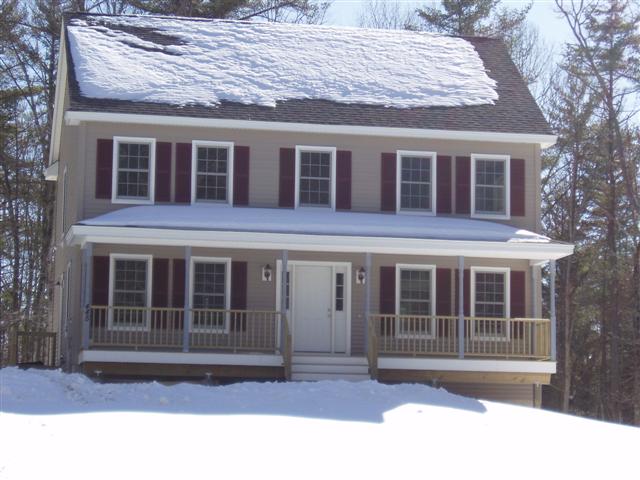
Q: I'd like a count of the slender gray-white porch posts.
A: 6